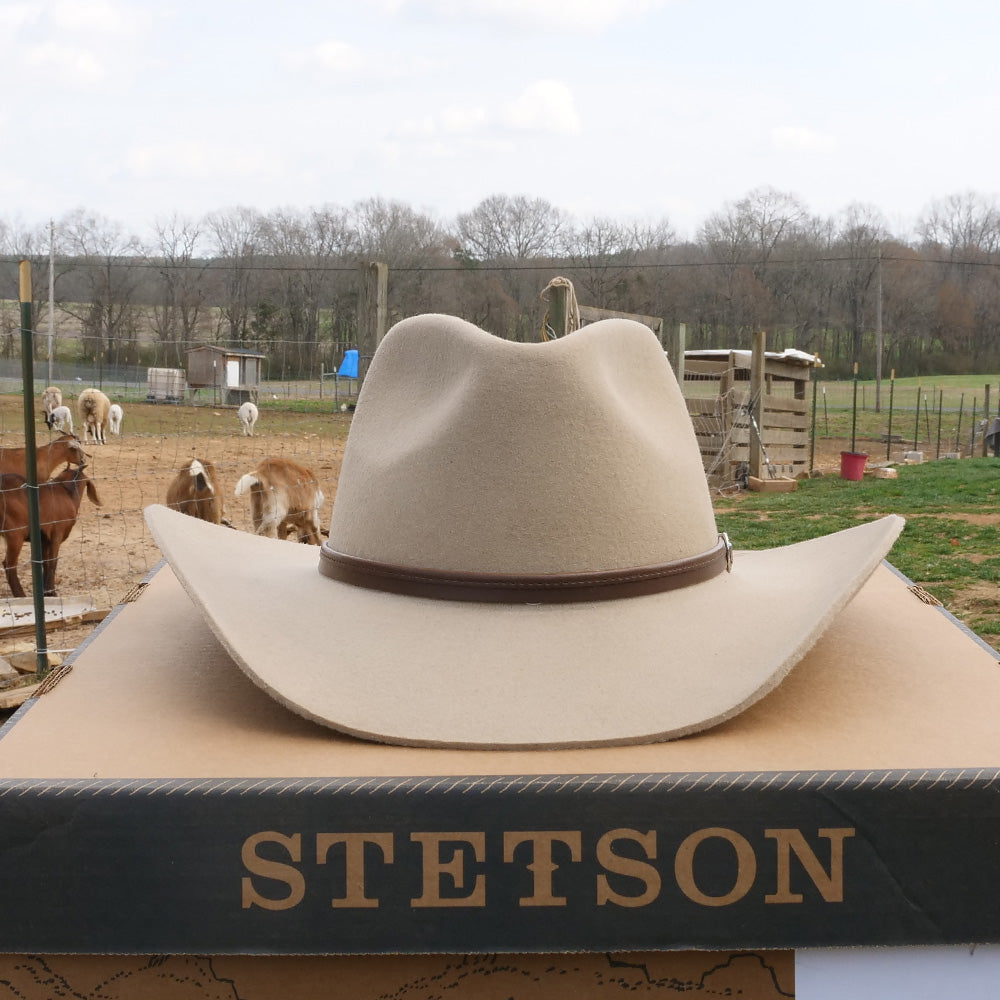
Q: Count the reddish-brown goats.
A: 2